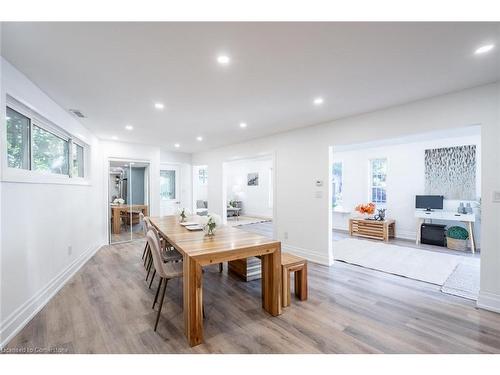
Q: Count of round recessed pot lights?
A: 9